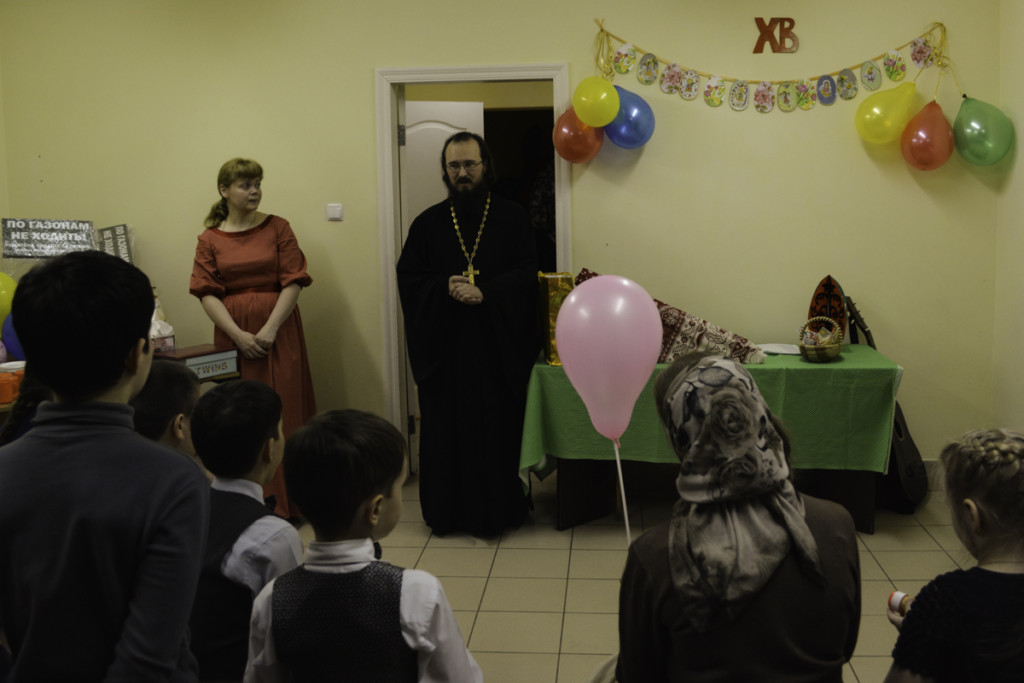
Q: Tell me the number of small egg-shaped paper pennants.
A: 14